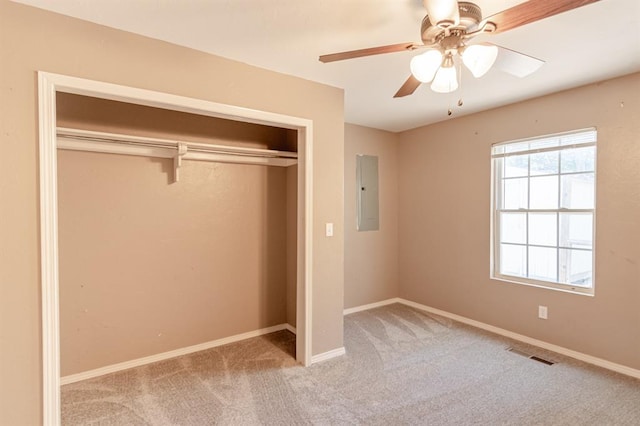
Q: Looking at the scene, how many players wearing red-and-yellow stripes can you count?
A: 0